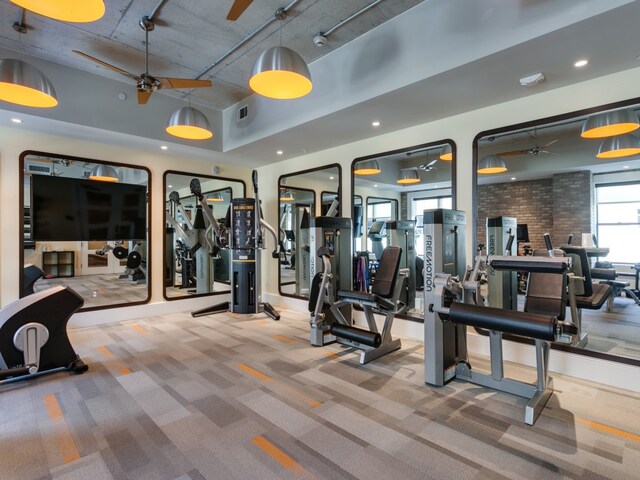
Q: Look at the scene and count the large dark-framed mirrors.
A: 5